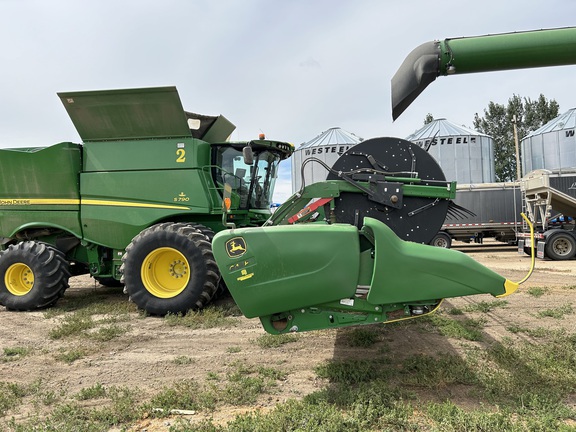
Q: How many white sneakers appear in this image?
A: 0